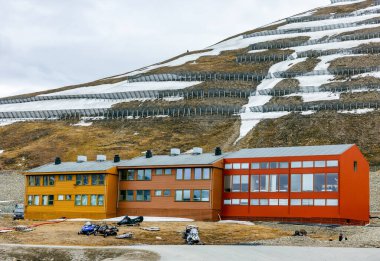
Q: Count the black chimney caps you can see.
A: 4